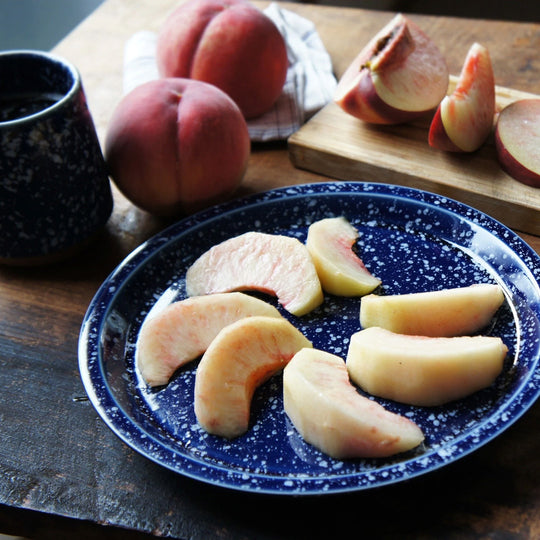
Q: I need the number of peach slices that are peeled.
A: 7